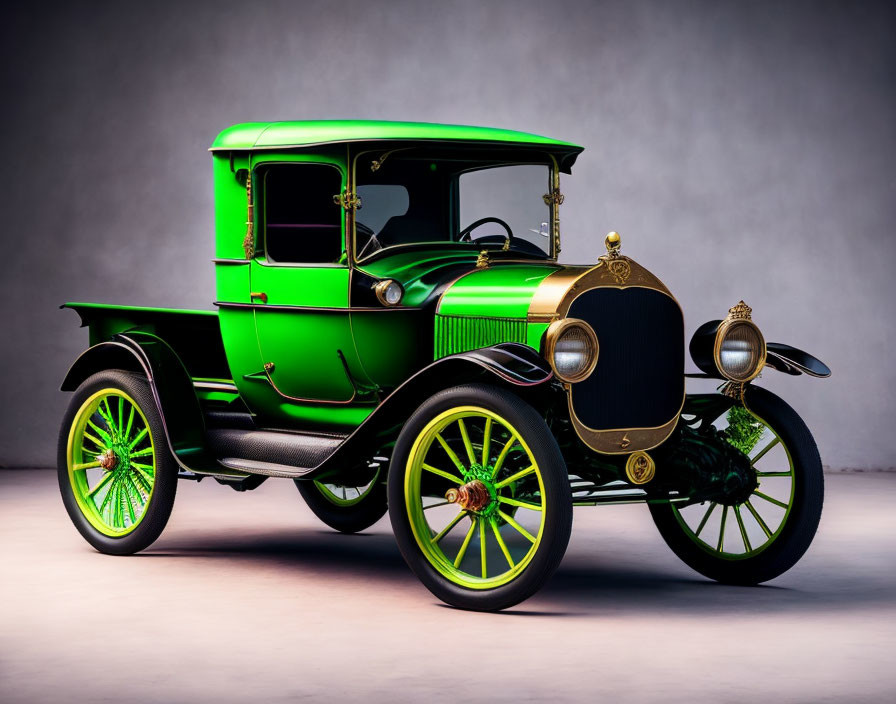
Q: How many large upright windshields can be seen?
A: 1